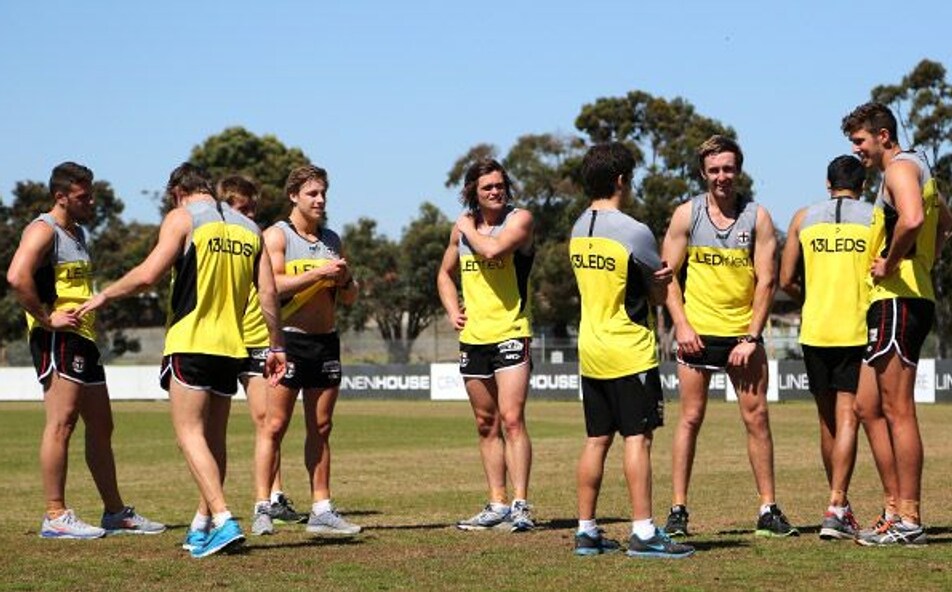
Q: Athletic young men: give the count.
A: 9